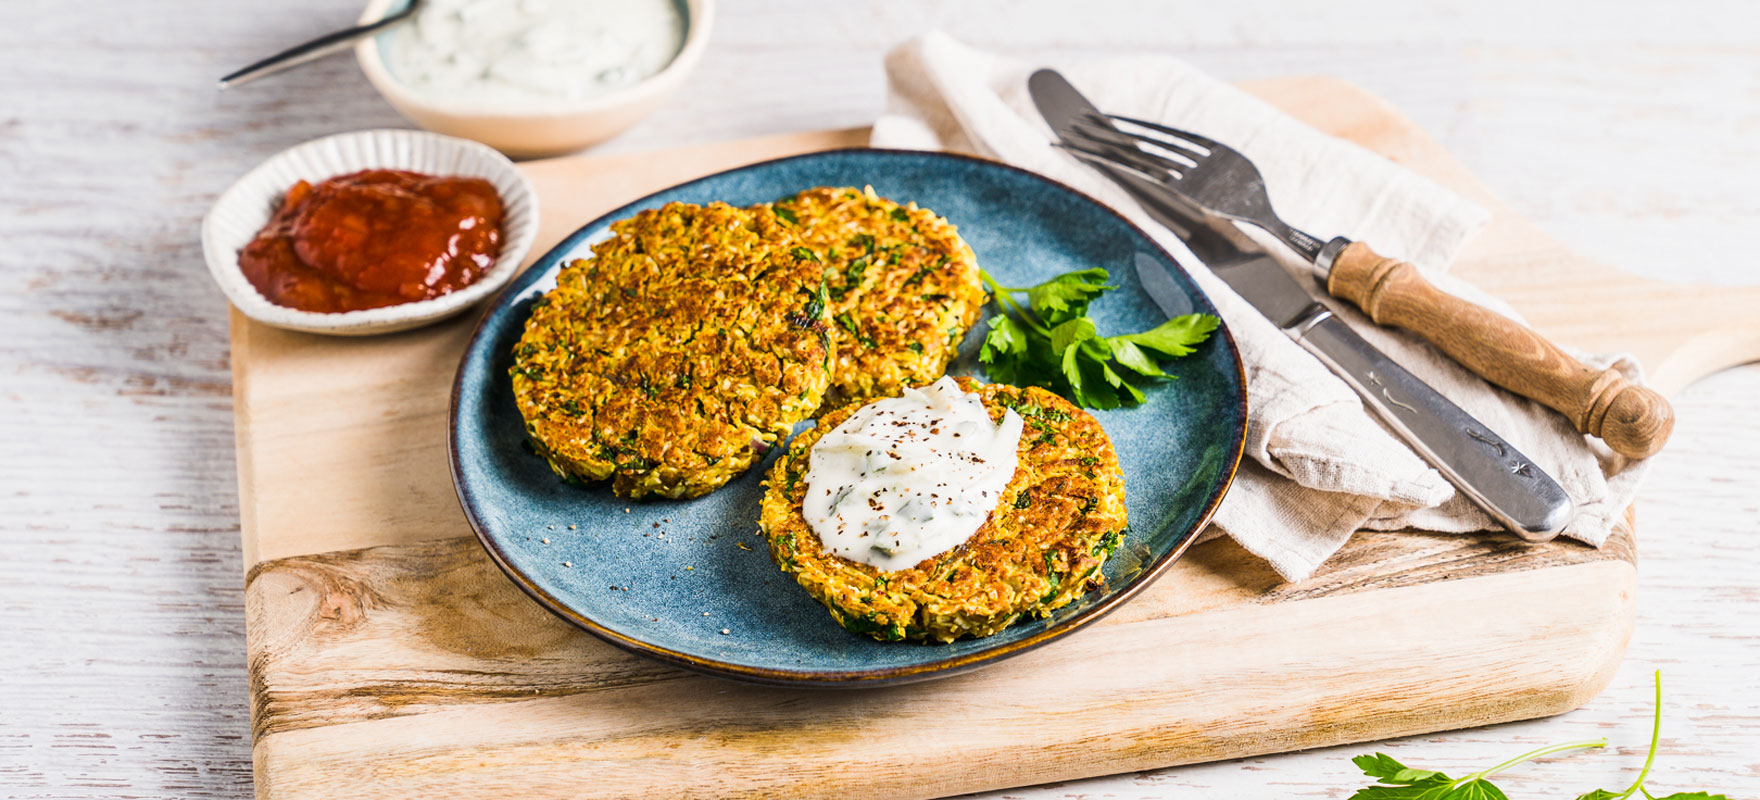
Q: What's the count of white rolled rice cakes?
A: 0